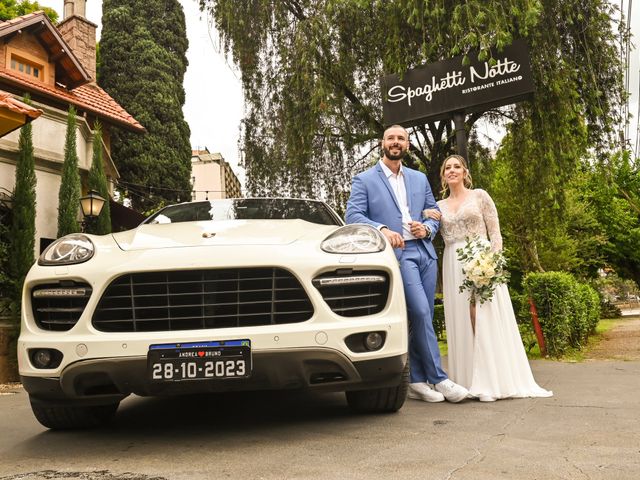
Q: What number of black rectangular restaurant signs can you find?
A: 1